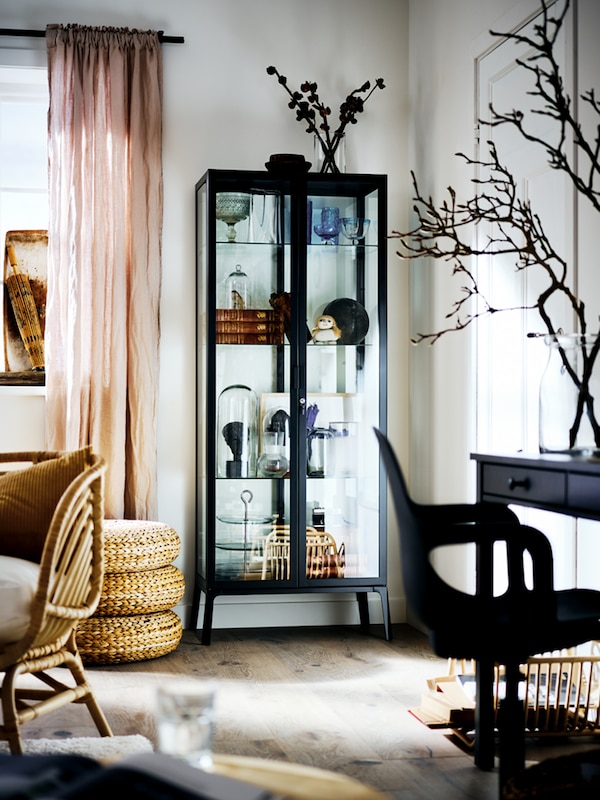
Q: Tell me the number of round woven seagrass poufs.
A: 3